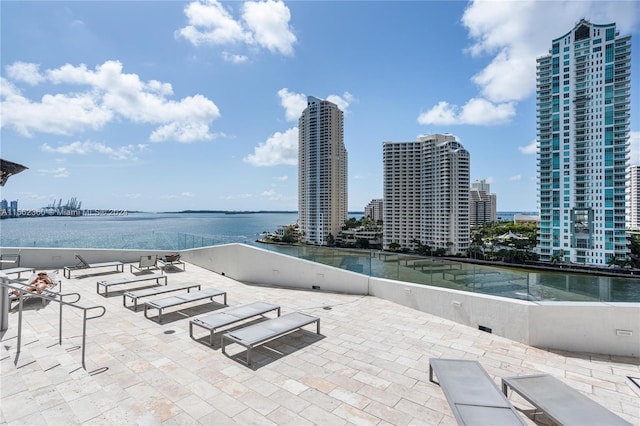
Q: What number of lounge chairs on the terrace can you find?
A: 12